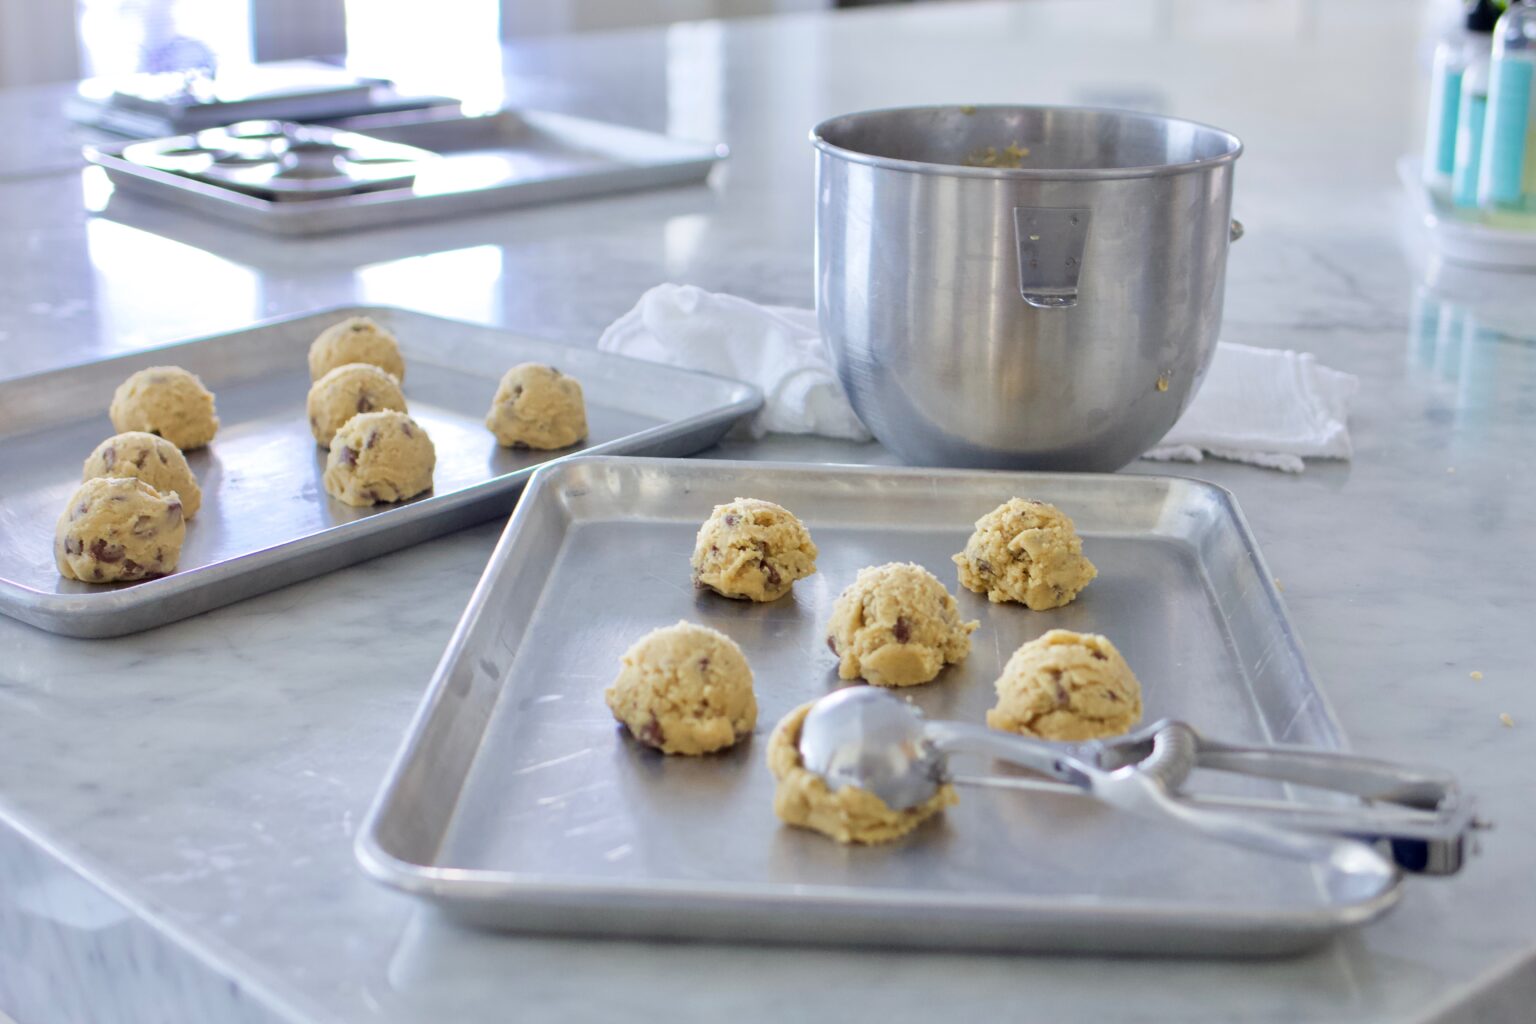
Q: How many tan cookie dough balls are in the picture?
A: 13